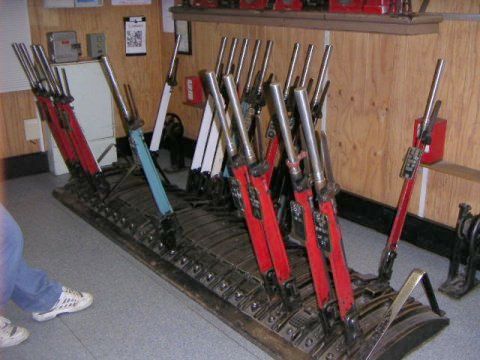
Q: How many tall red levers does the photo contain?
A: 10